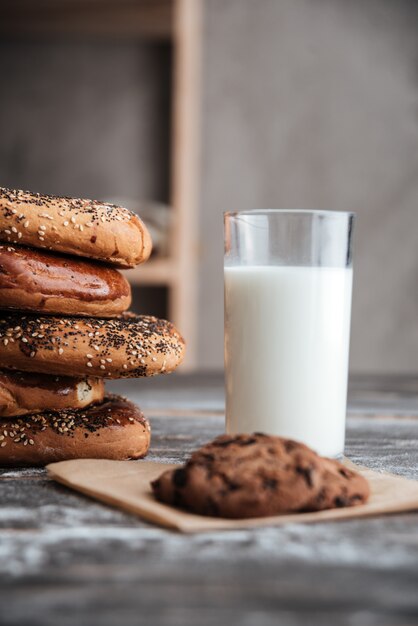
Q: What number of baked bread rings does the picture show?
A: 5